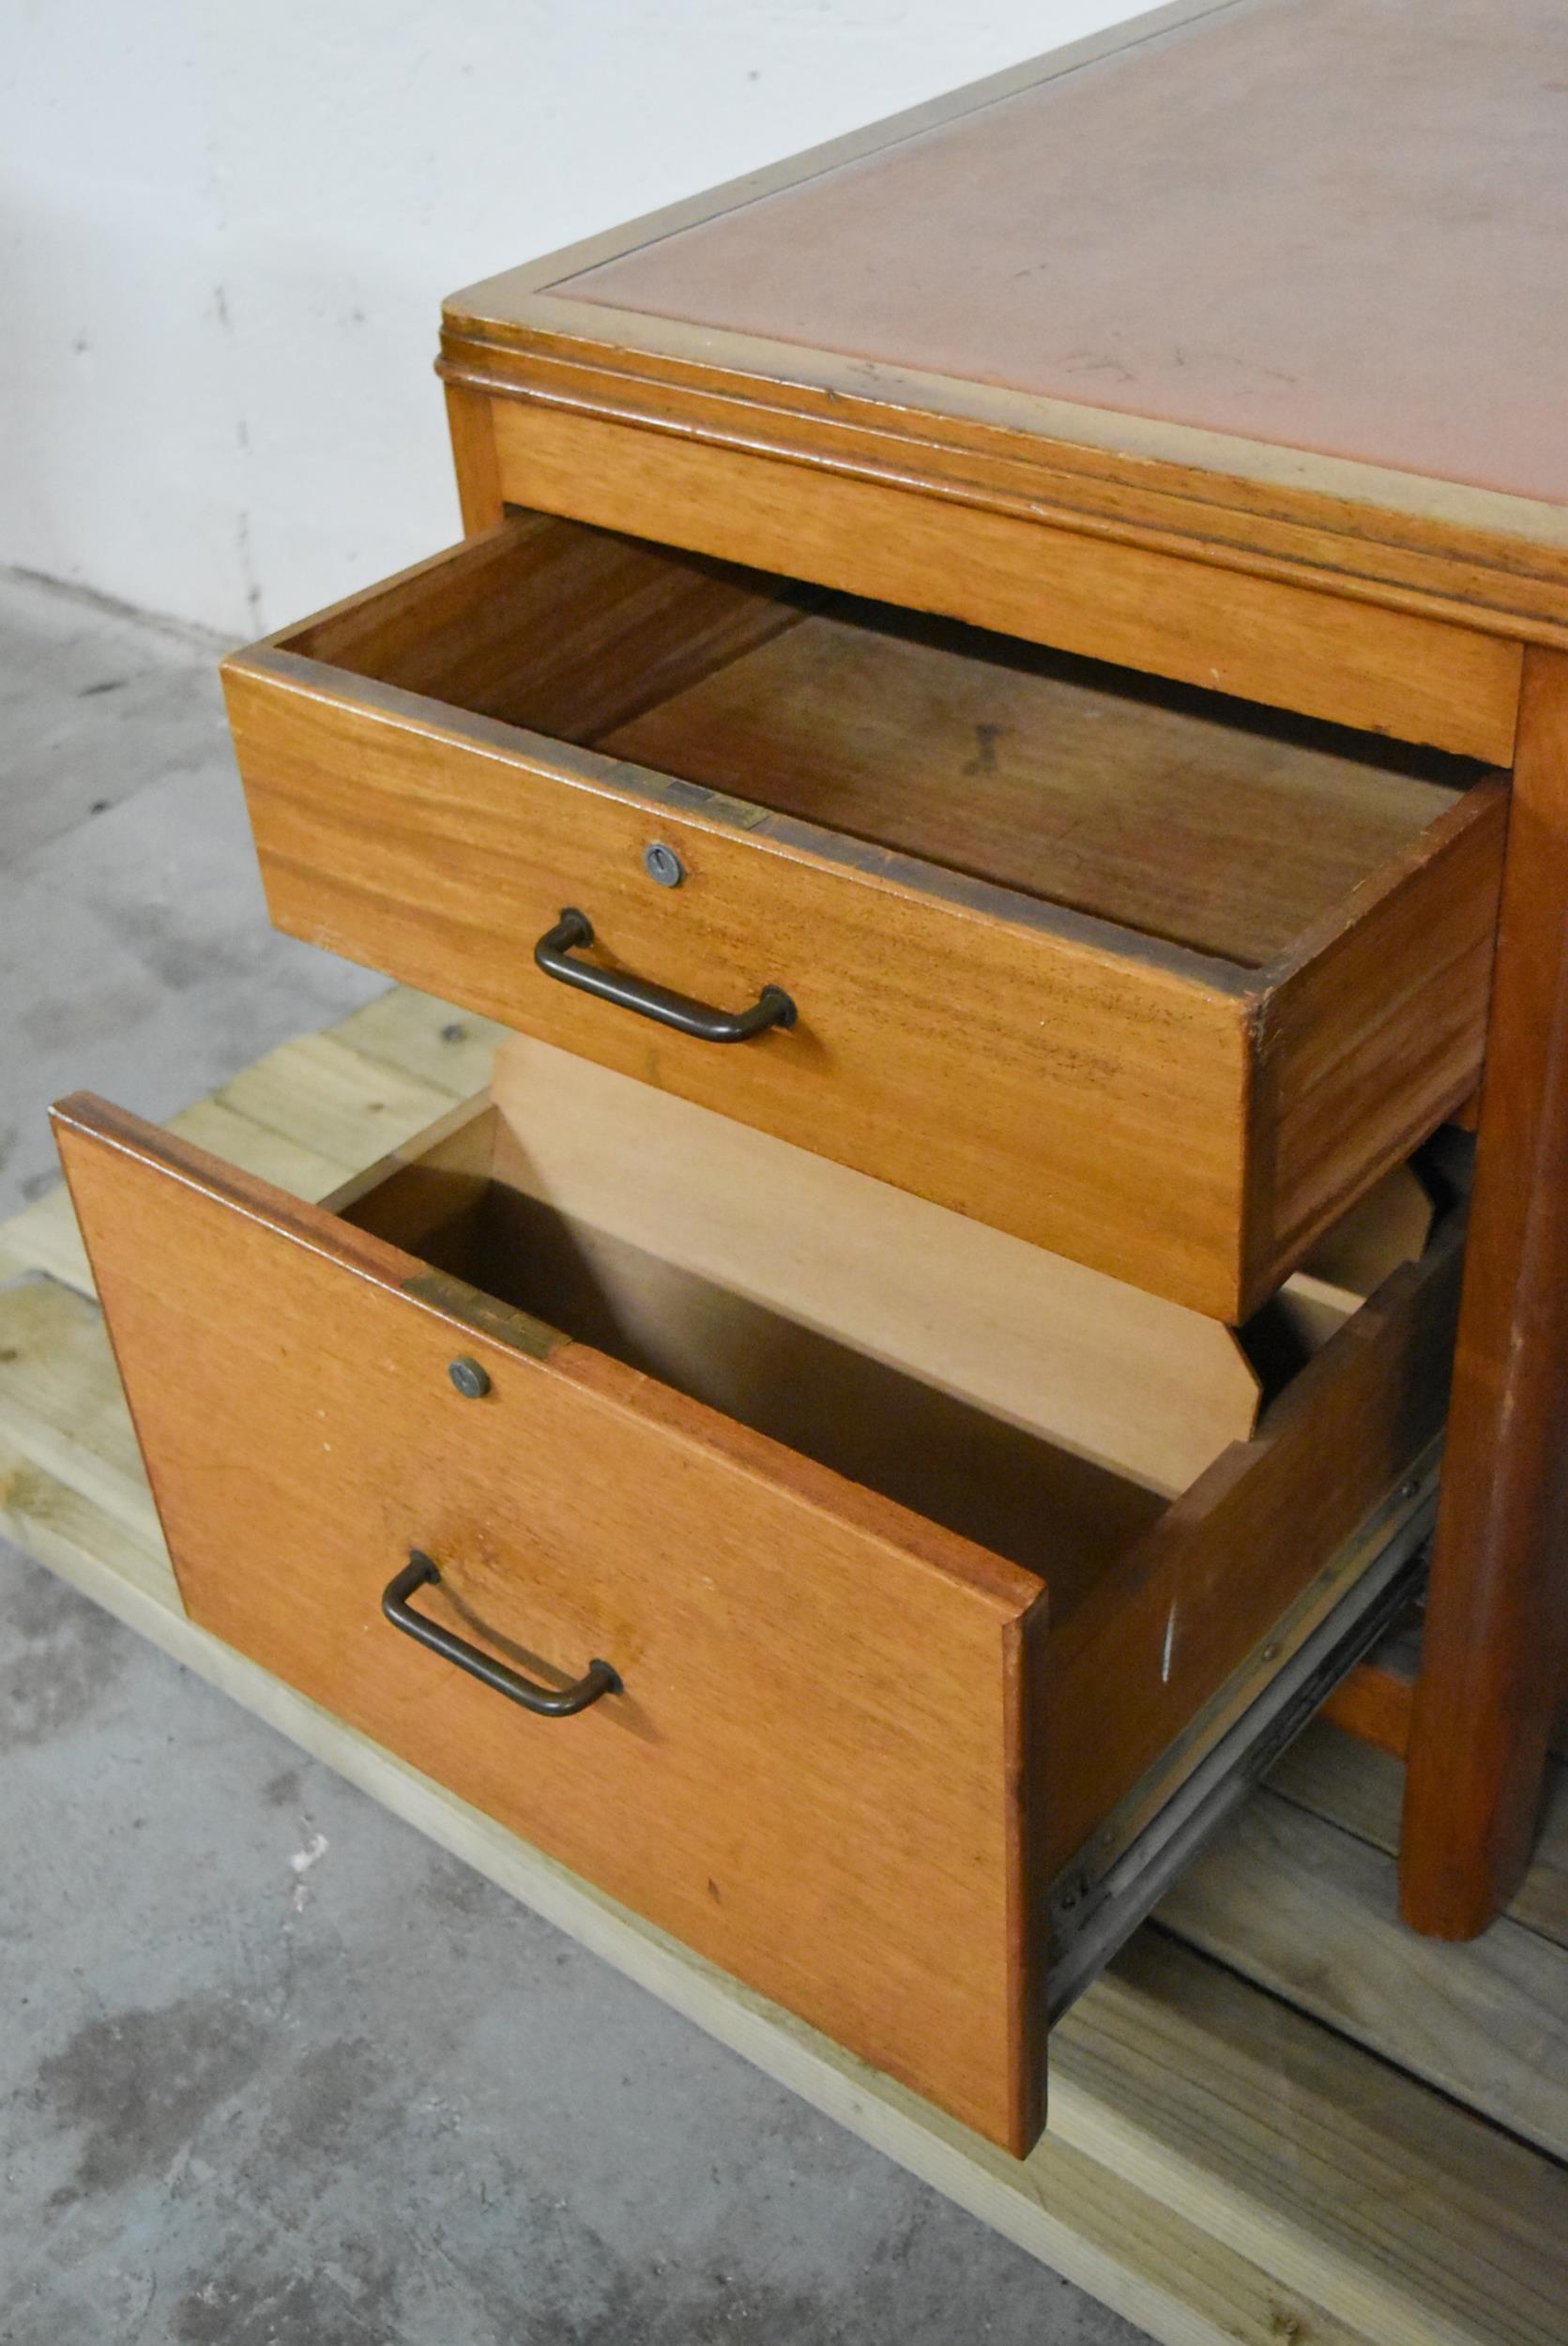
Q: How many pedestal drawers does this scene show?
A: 2